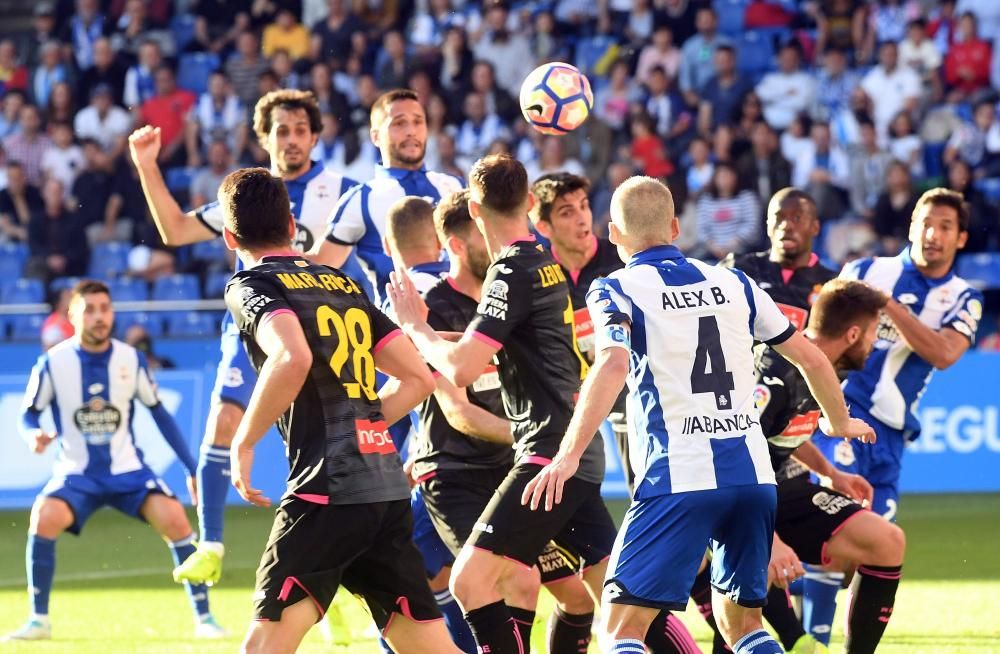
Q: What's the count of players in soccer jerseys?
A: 12